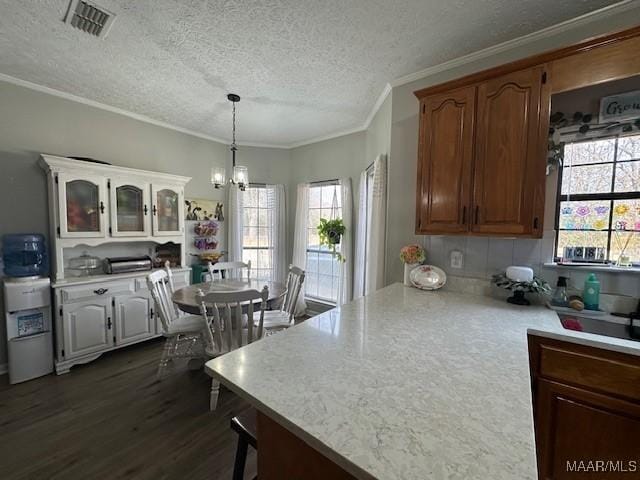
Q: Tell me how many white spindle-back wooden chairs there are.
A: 4